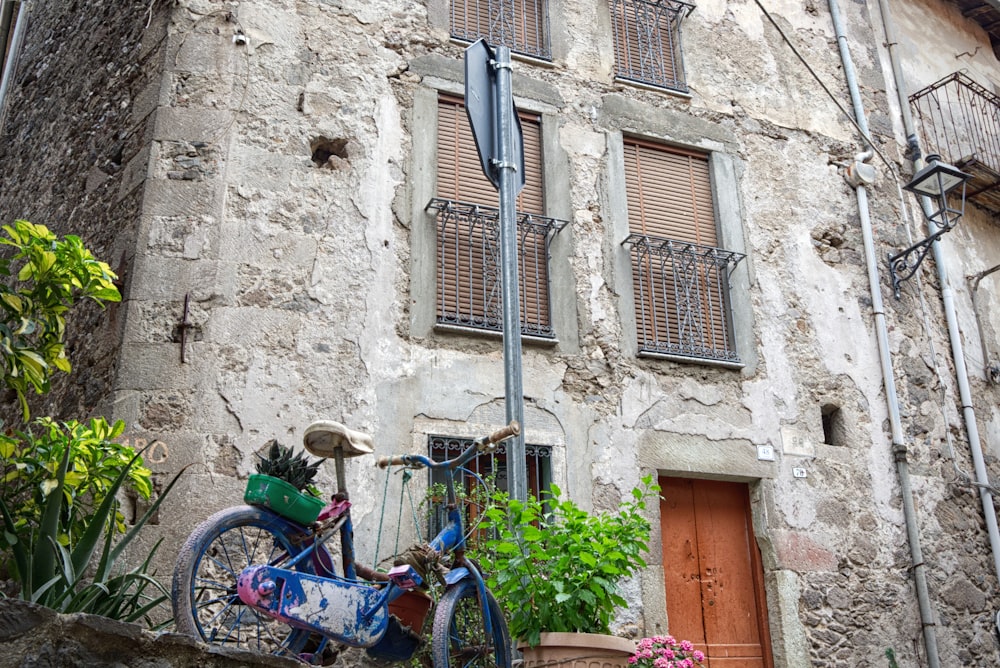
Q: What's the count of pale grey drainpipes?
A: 2